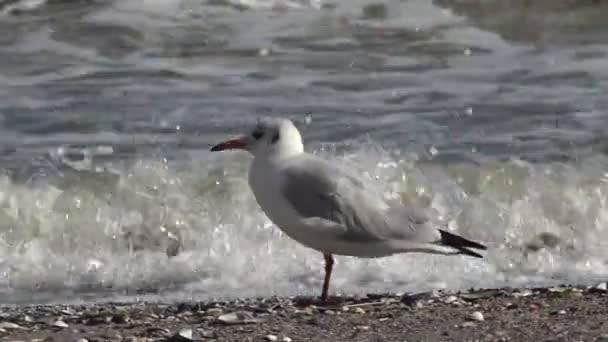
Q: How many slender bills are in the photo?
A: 1